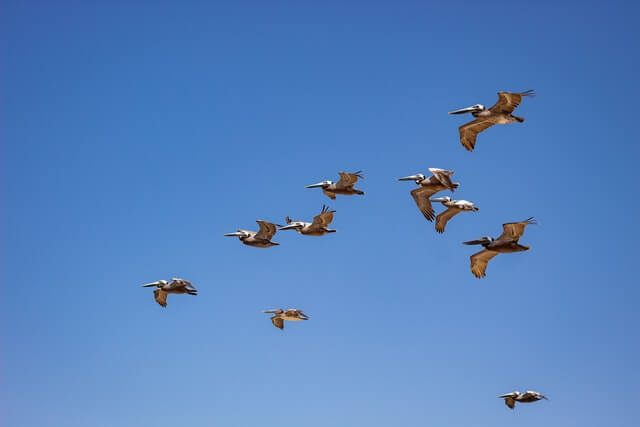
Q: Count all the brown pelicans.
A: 10